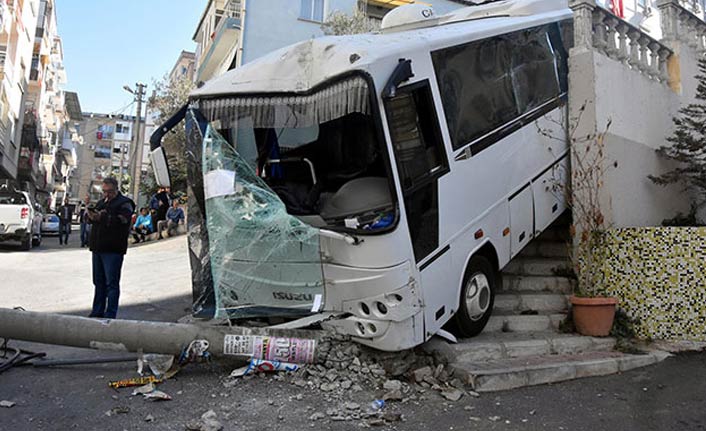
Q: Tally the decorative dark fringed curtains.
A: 1